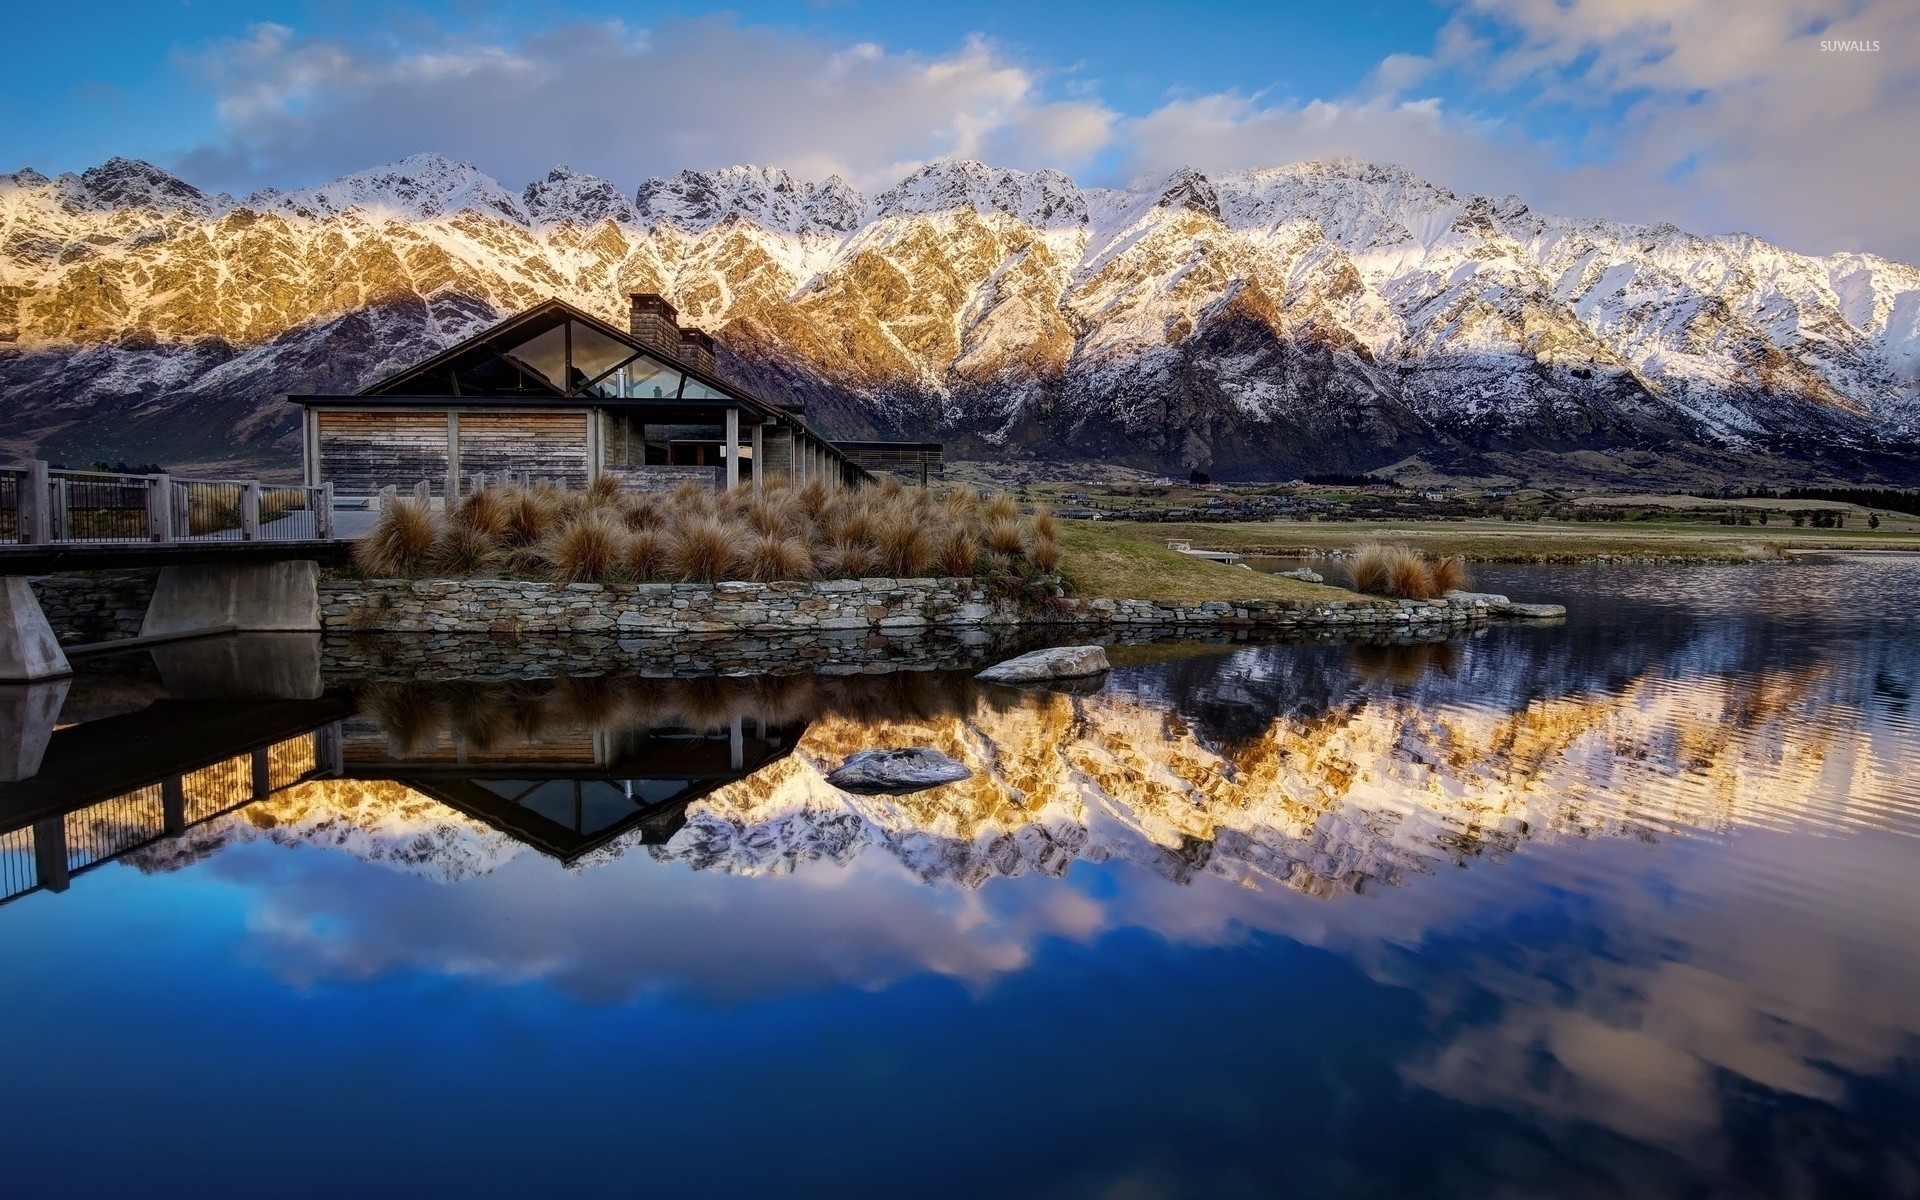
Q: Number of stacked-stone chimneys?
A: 2